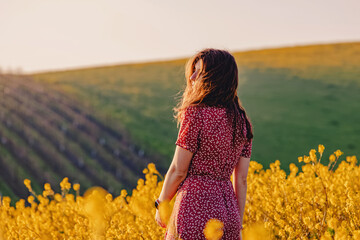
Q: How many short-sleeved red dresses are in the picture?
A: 1